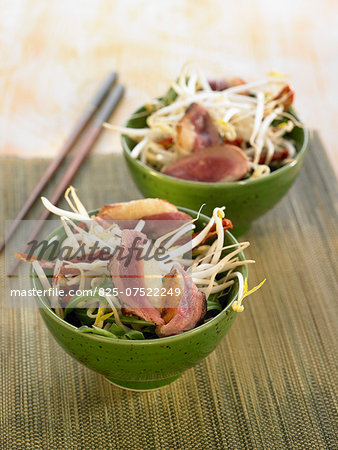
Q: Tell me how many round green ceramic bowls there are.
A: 2